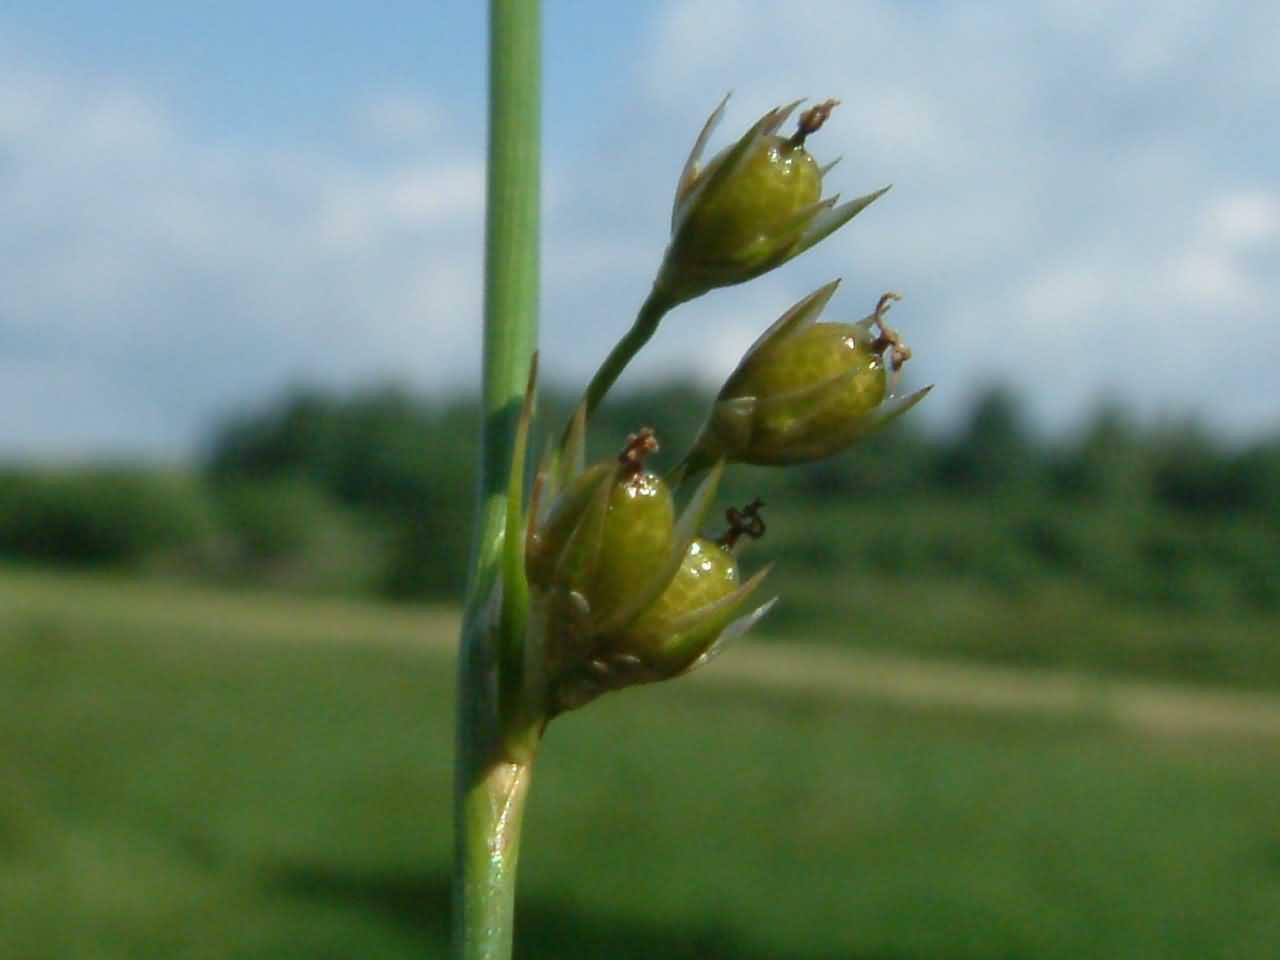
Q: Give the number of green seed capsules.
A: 4